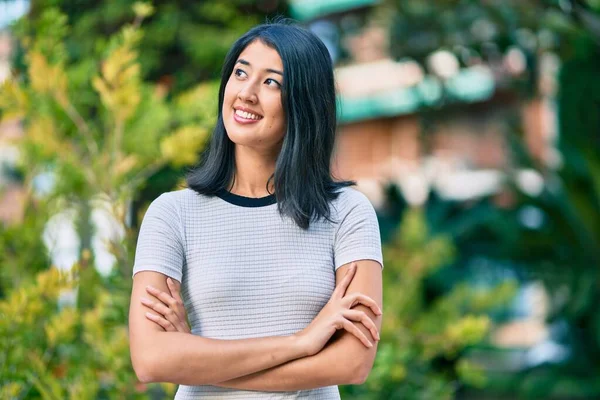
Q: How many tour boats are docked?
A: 0